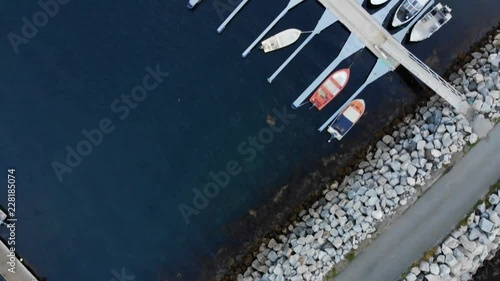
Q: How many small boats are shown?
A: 6